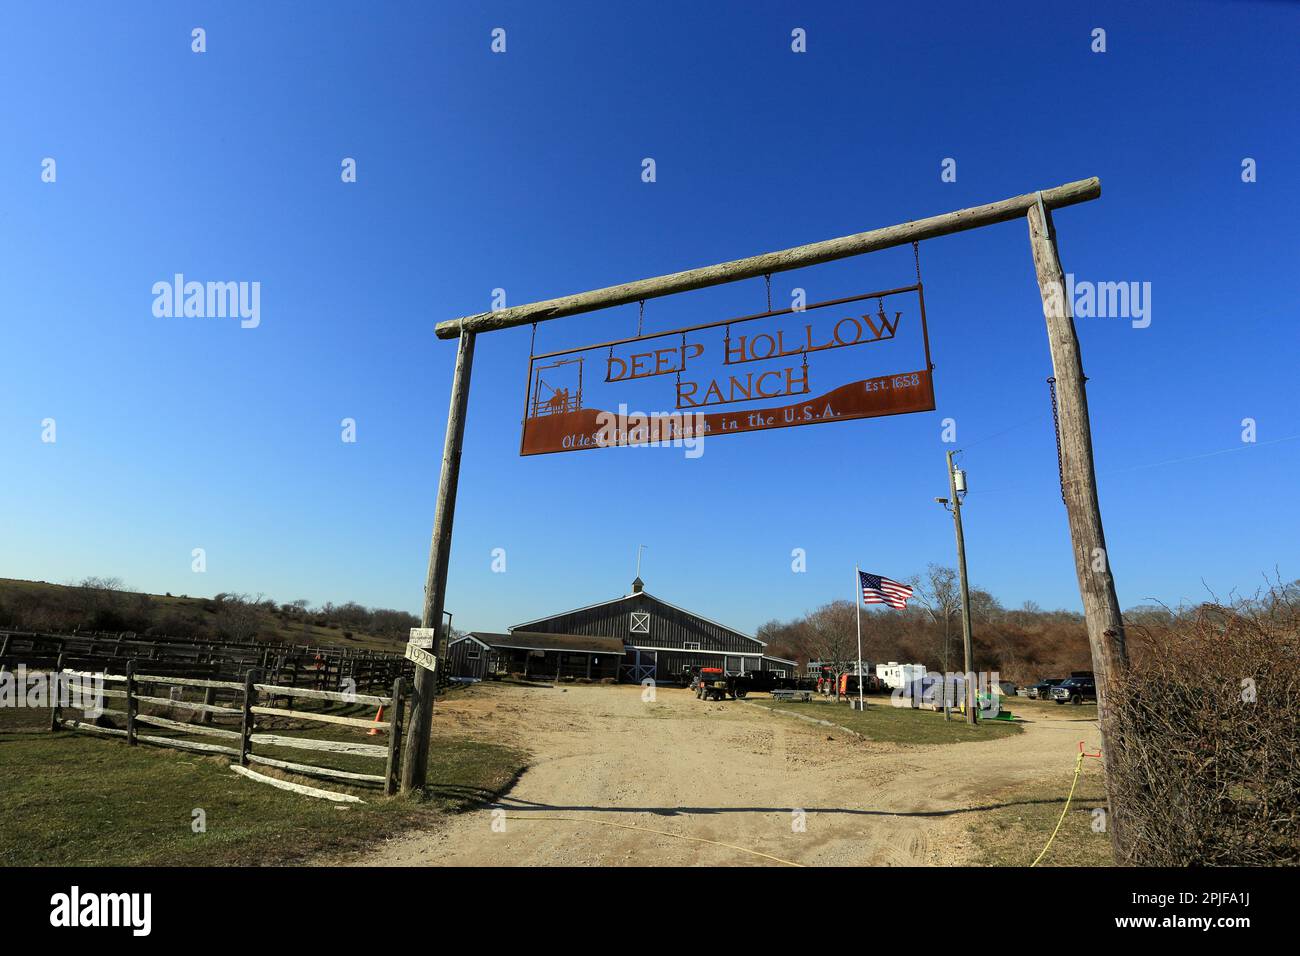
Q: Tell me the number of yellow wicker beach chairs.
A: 0